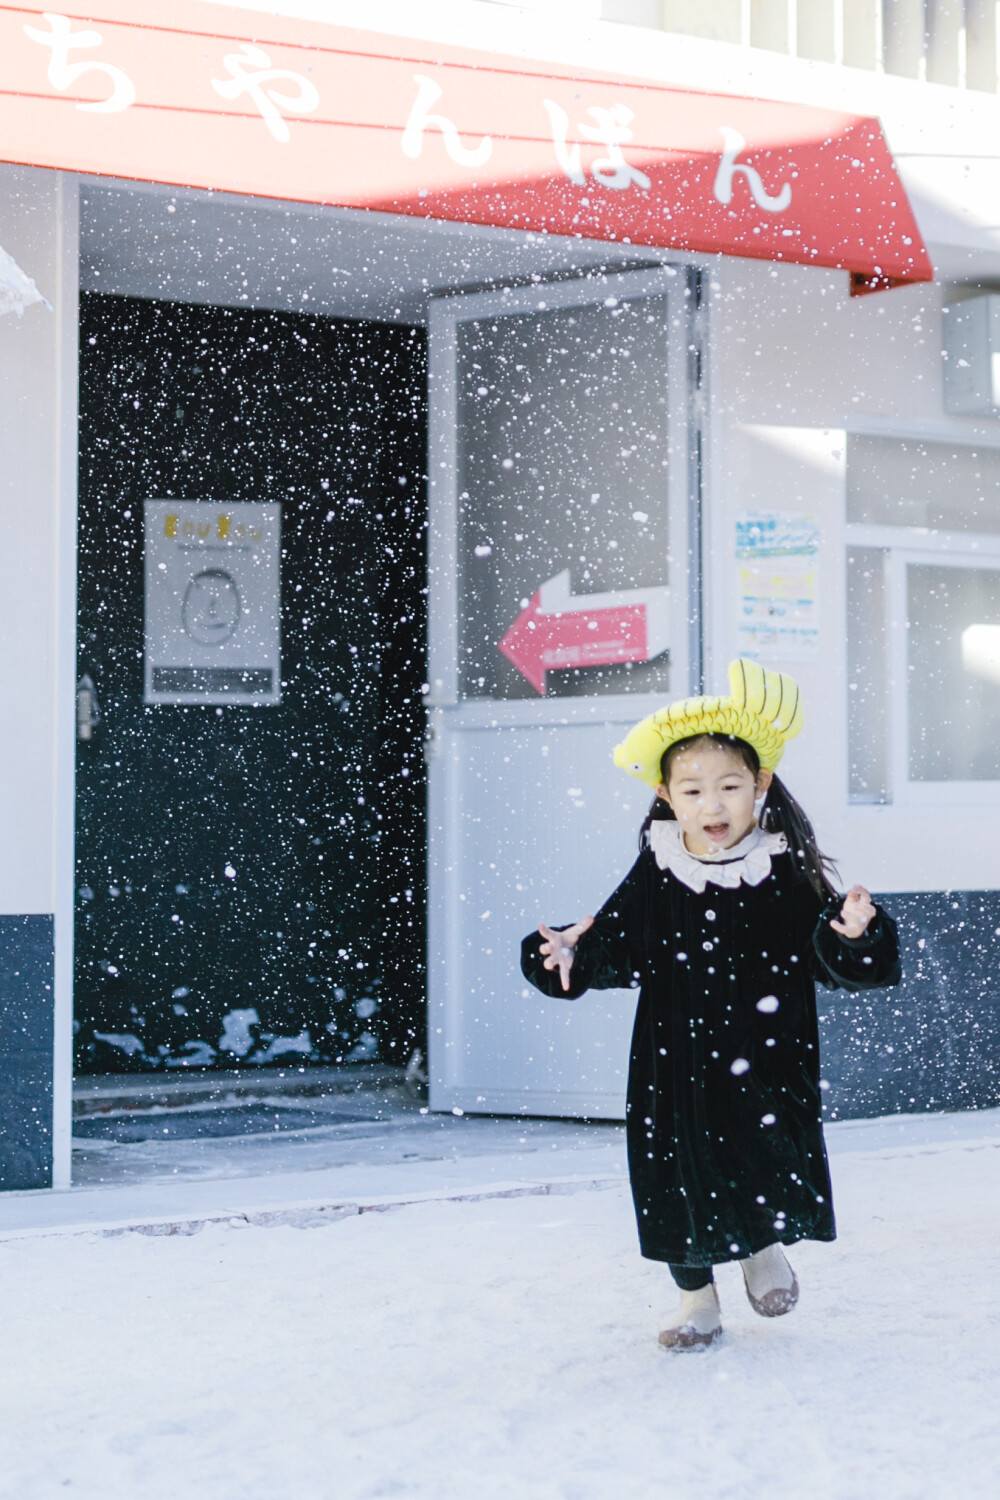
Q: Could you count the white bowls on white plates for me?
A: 0